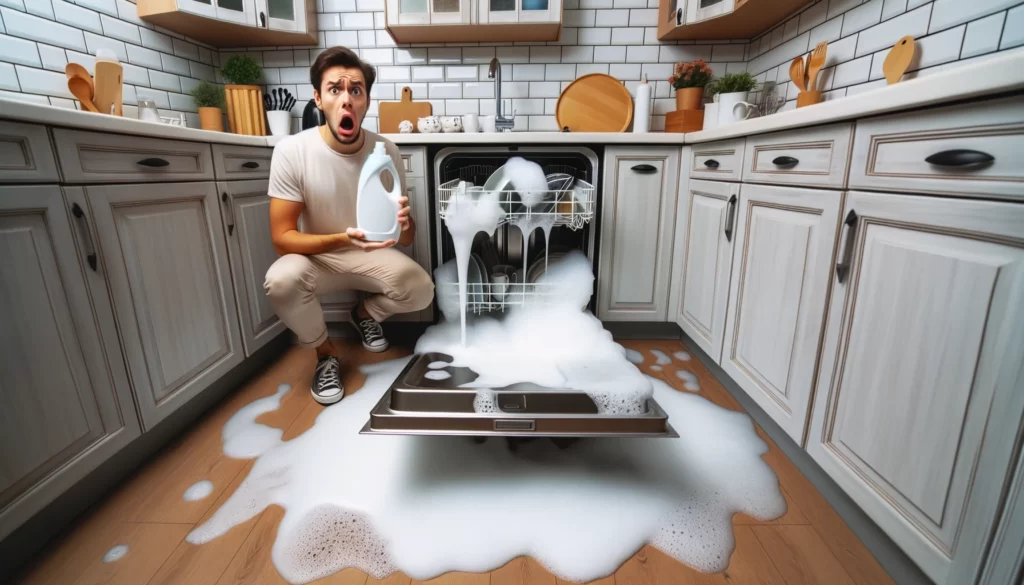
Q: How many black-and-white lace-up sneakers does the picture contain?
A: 2